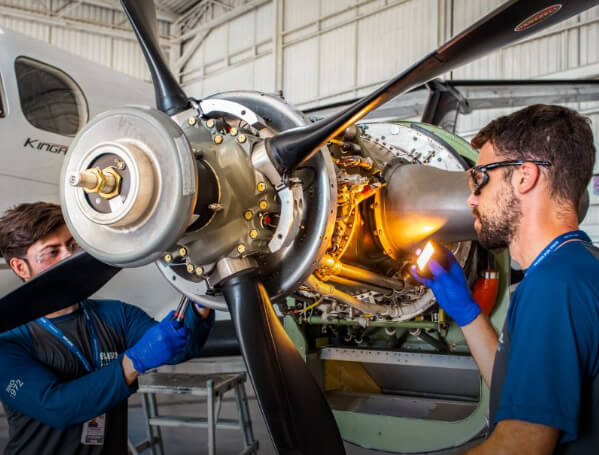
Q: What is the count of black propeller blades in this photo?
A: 4